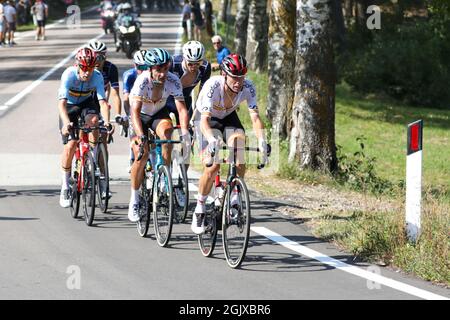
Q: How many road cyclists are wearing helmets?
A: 6